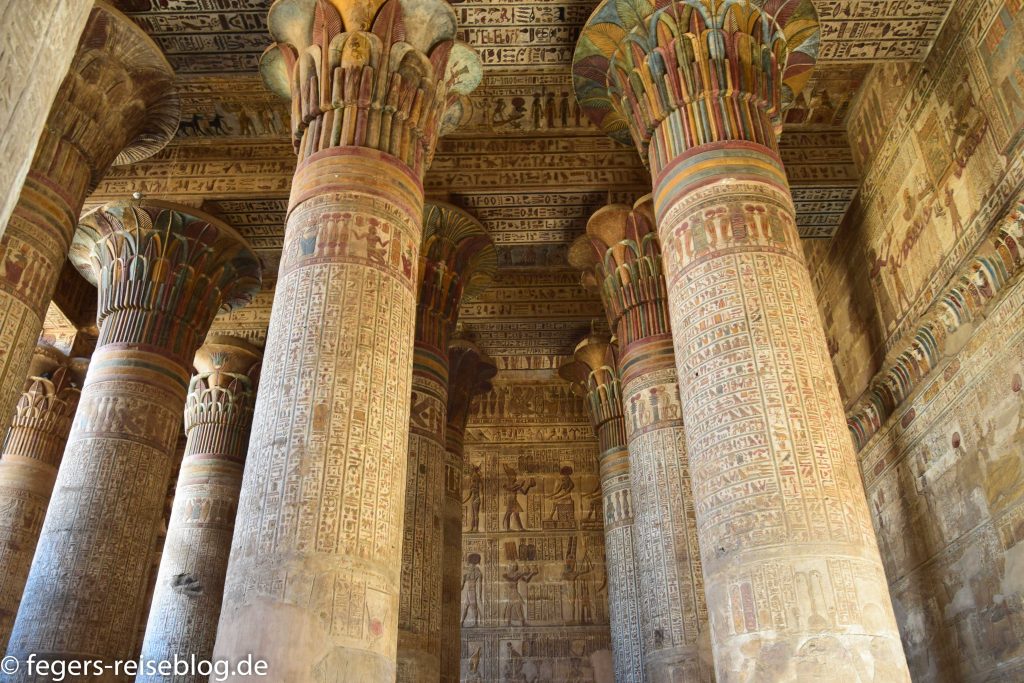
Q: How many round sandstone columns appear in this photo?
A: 10